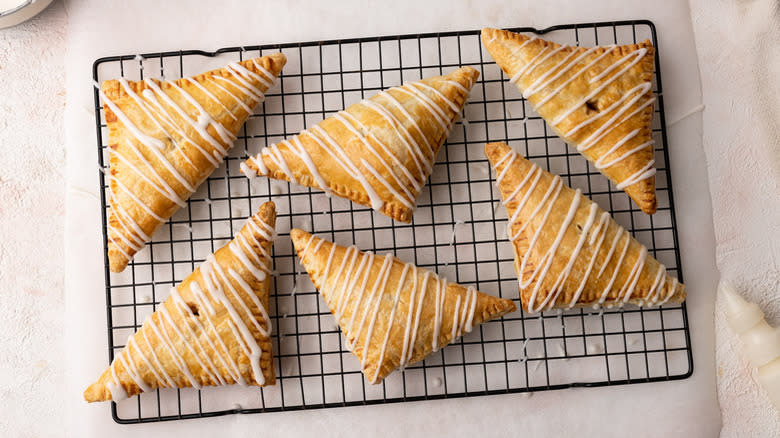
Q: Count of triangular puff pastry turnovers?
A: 6